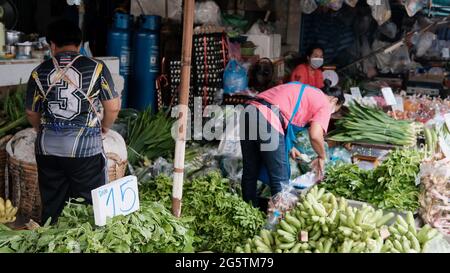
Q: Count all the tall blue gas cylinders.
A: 2